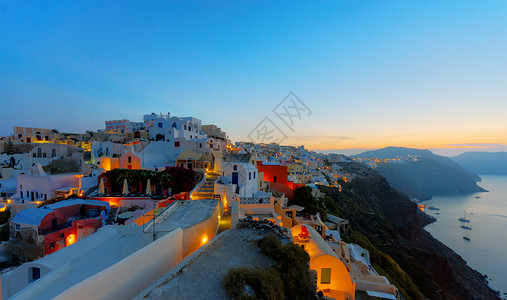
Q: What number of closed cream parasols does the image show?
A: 3